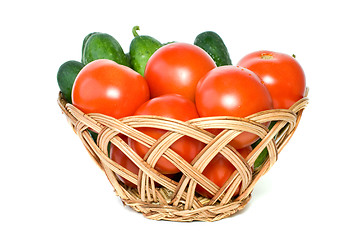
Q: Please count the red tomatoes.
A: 7